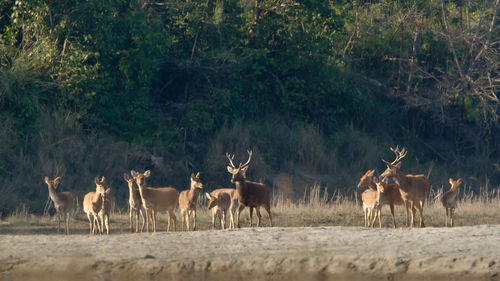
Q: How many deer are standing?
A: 12